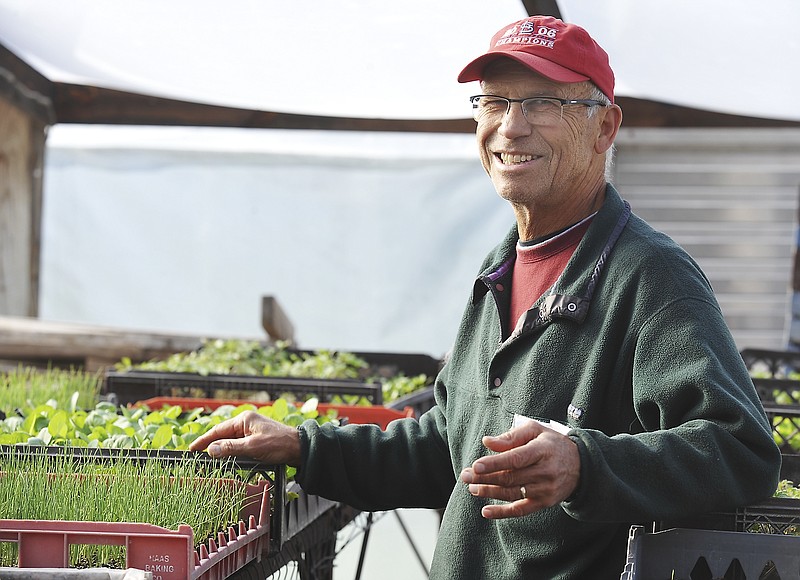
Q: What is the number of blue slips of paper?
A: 0